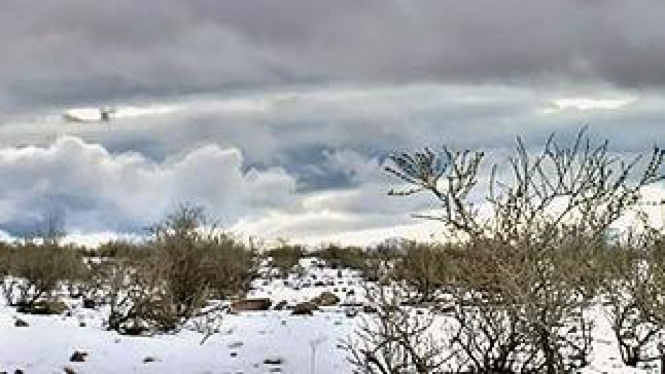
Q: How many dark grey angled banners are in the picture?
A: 0